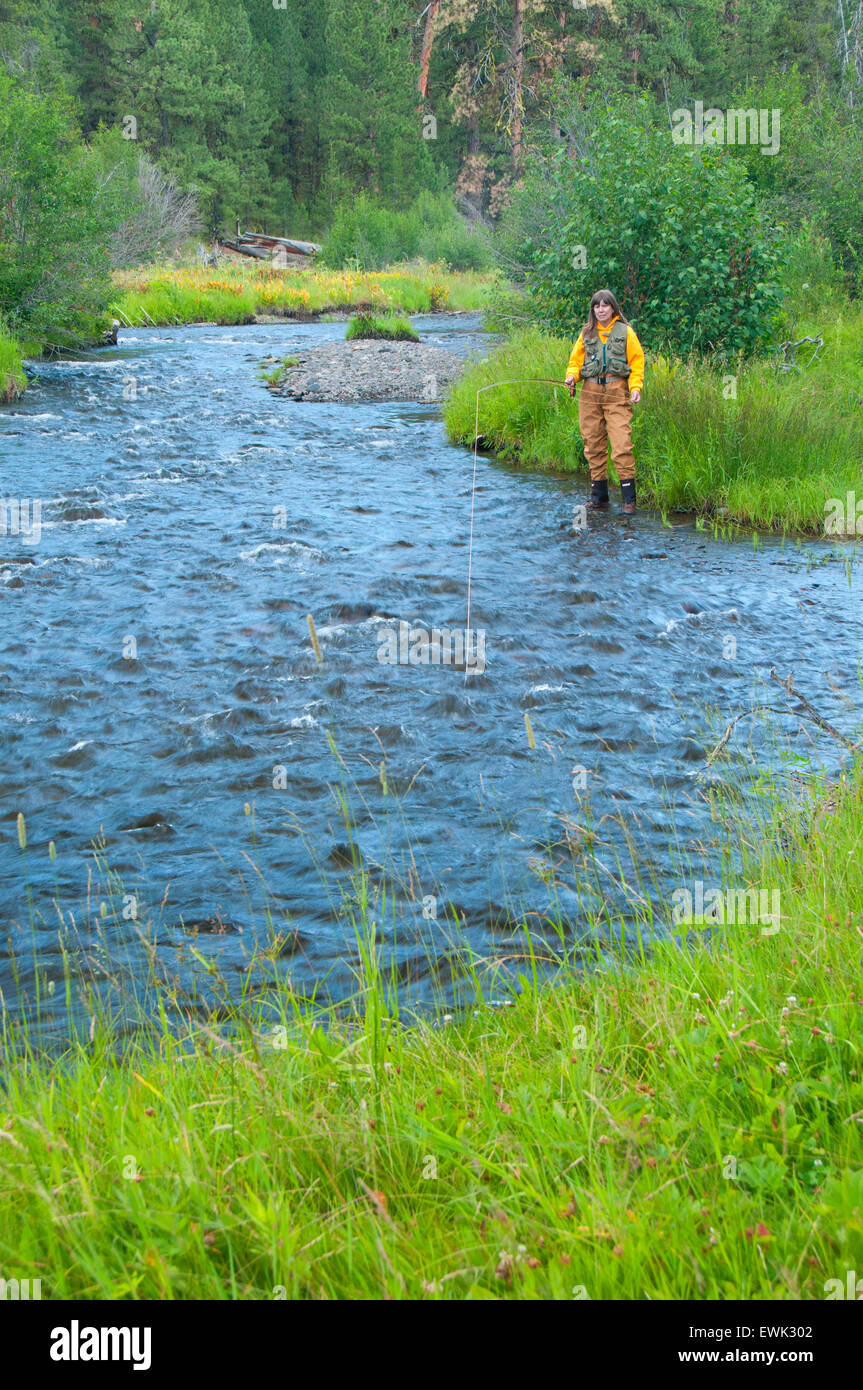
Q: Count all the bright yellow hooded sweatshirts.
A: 1